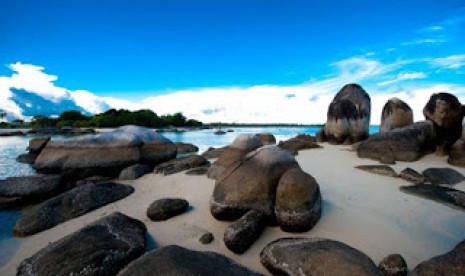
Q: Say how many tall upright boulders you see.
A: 3